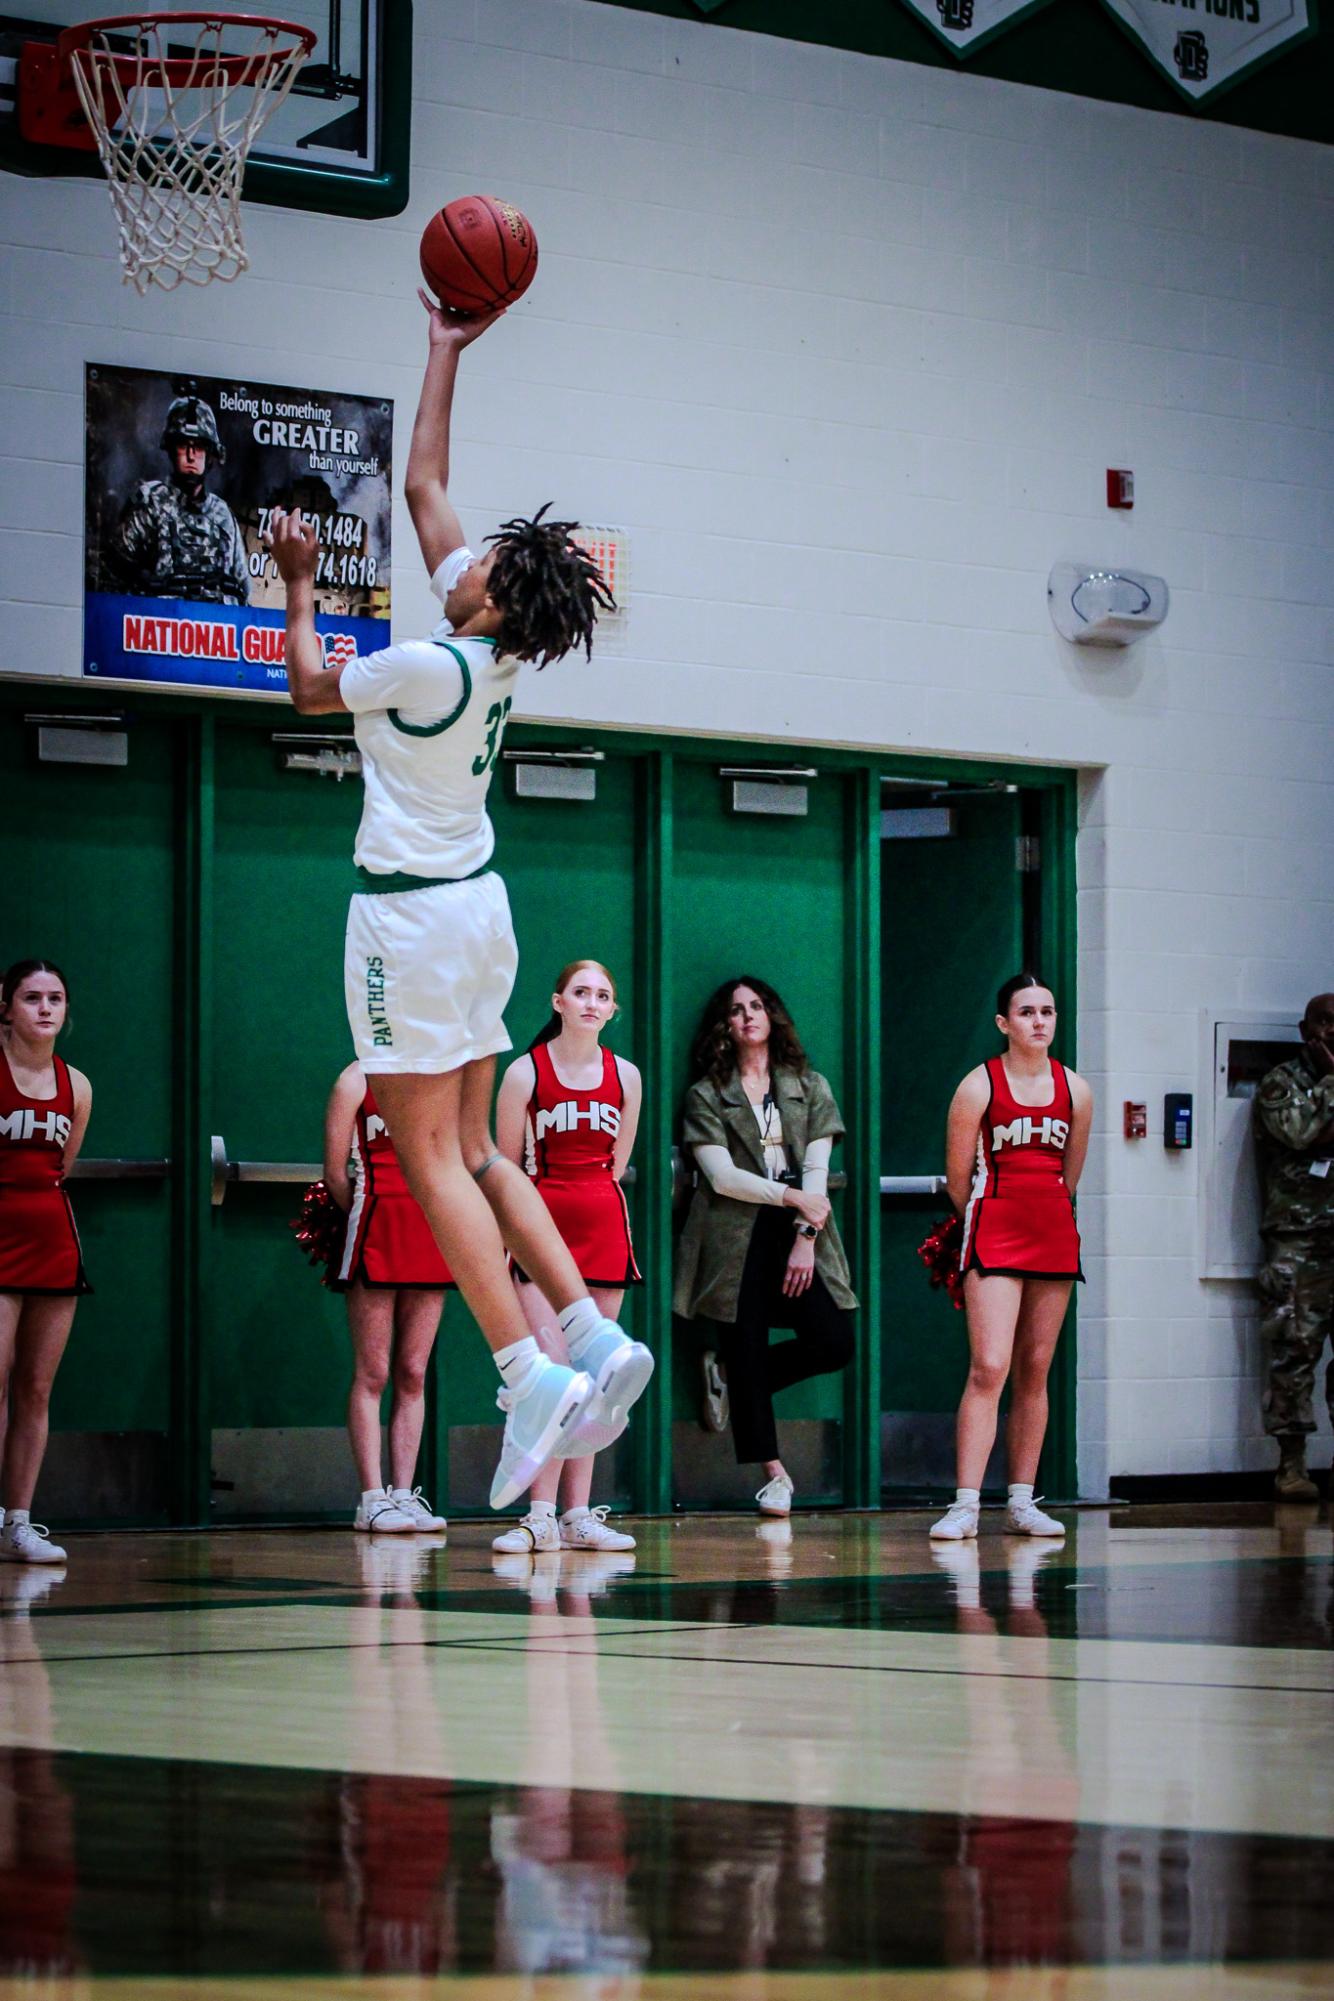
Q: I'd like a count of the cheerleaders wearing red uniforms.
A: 4